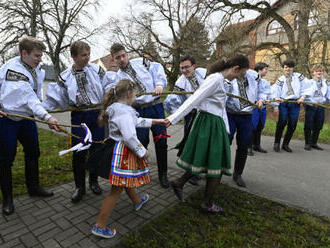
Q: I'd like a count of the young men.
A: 8